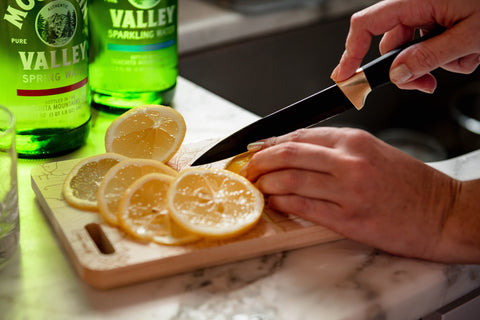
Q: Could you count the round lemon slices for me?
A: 5